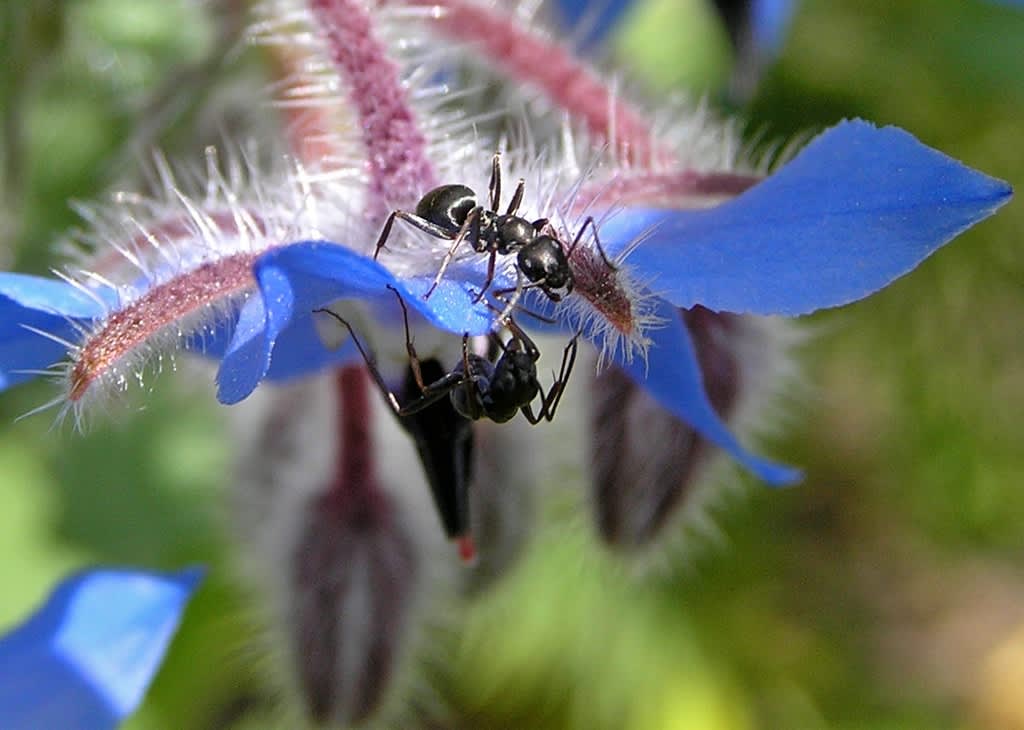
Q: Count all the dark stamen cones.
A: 1